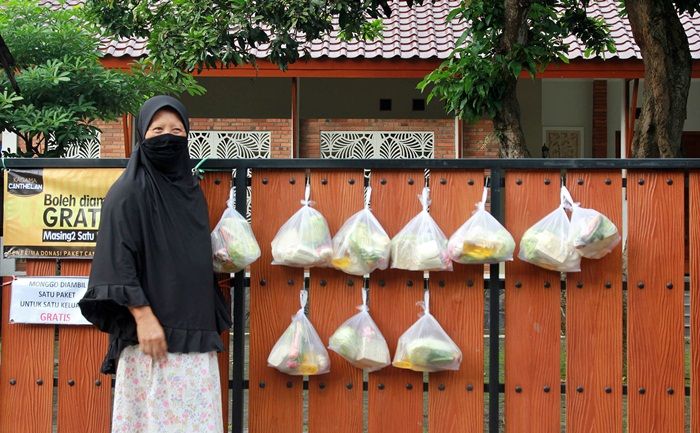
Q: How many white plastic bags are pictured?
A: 10